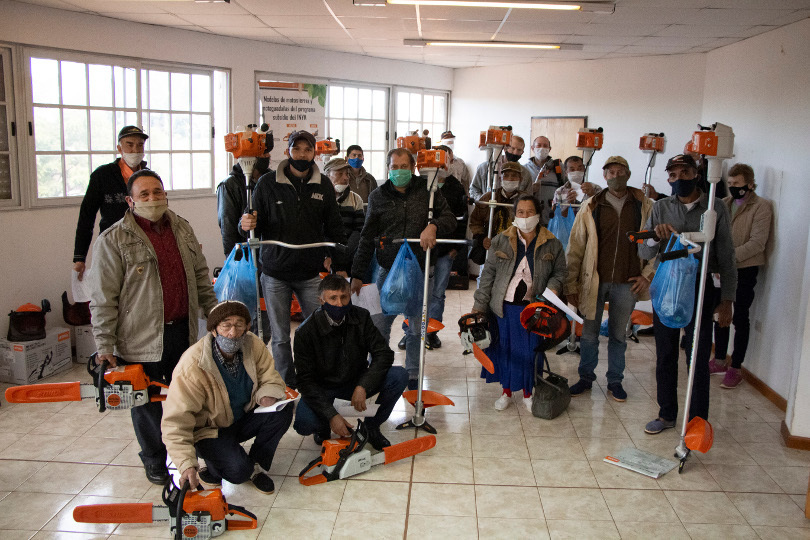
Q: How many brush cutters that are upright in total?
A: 9